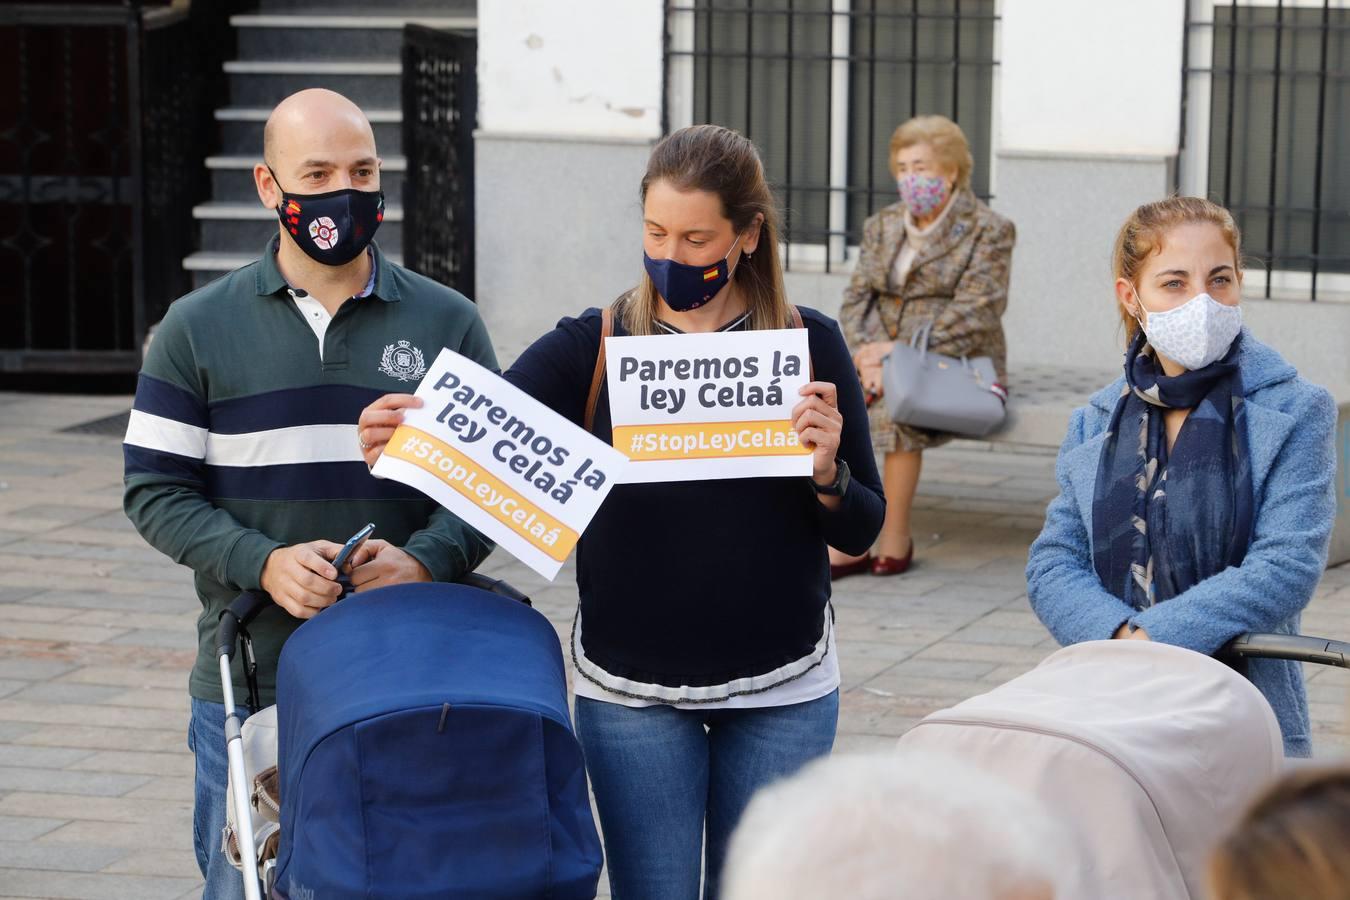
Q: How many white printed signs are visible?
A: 2